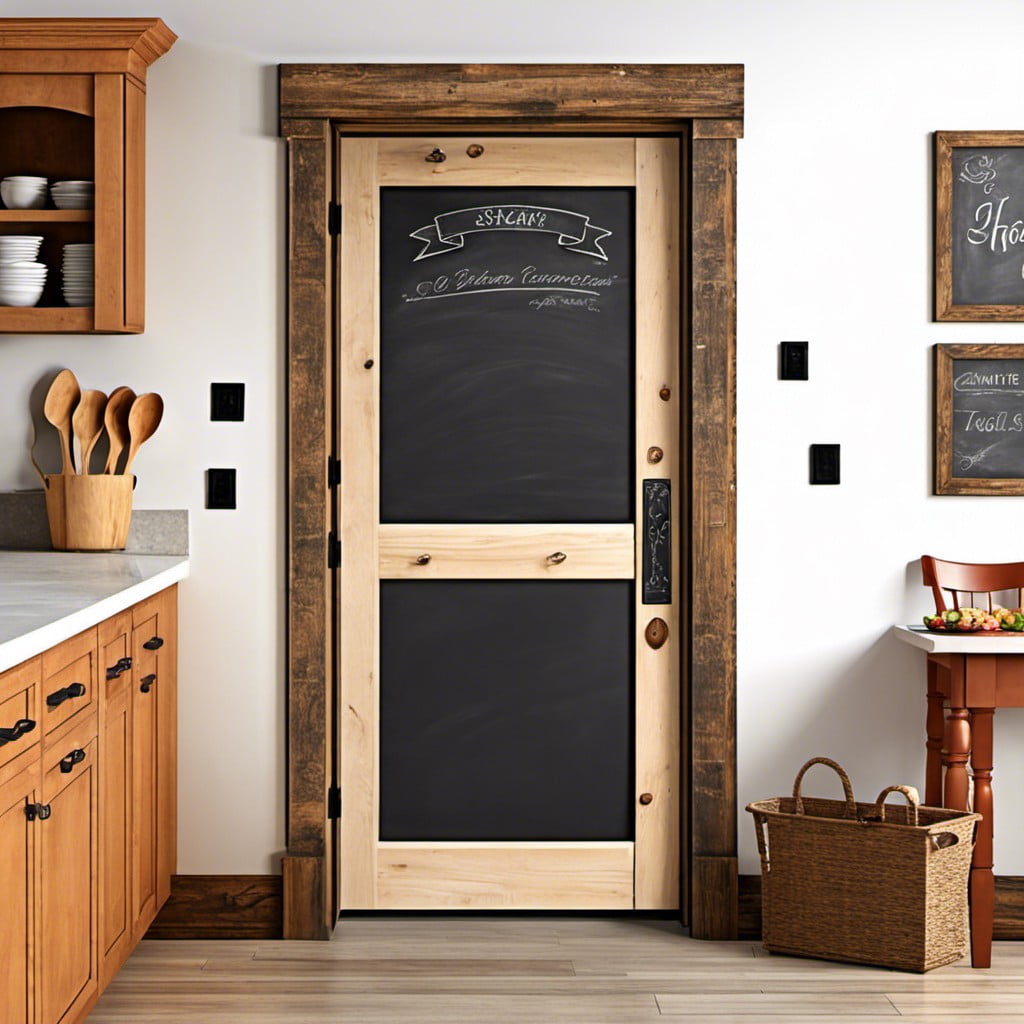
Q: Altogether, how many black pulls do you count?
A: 7